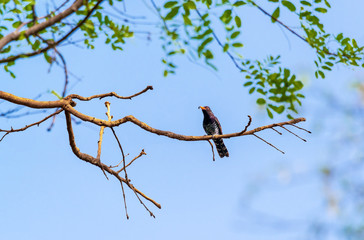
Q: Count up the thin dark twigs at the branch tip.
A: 4